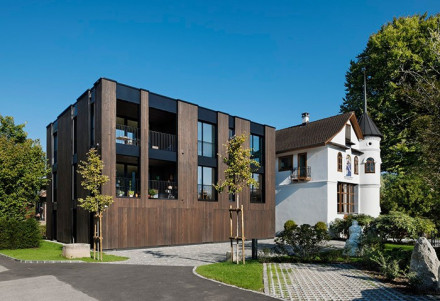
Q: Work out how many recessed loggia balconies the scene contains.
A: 4